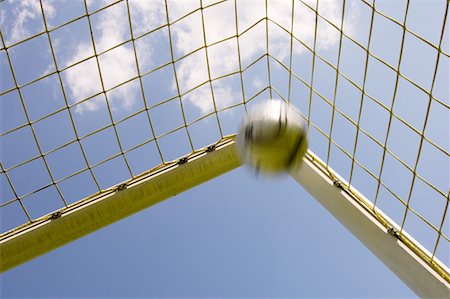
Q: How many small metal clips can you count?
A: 6